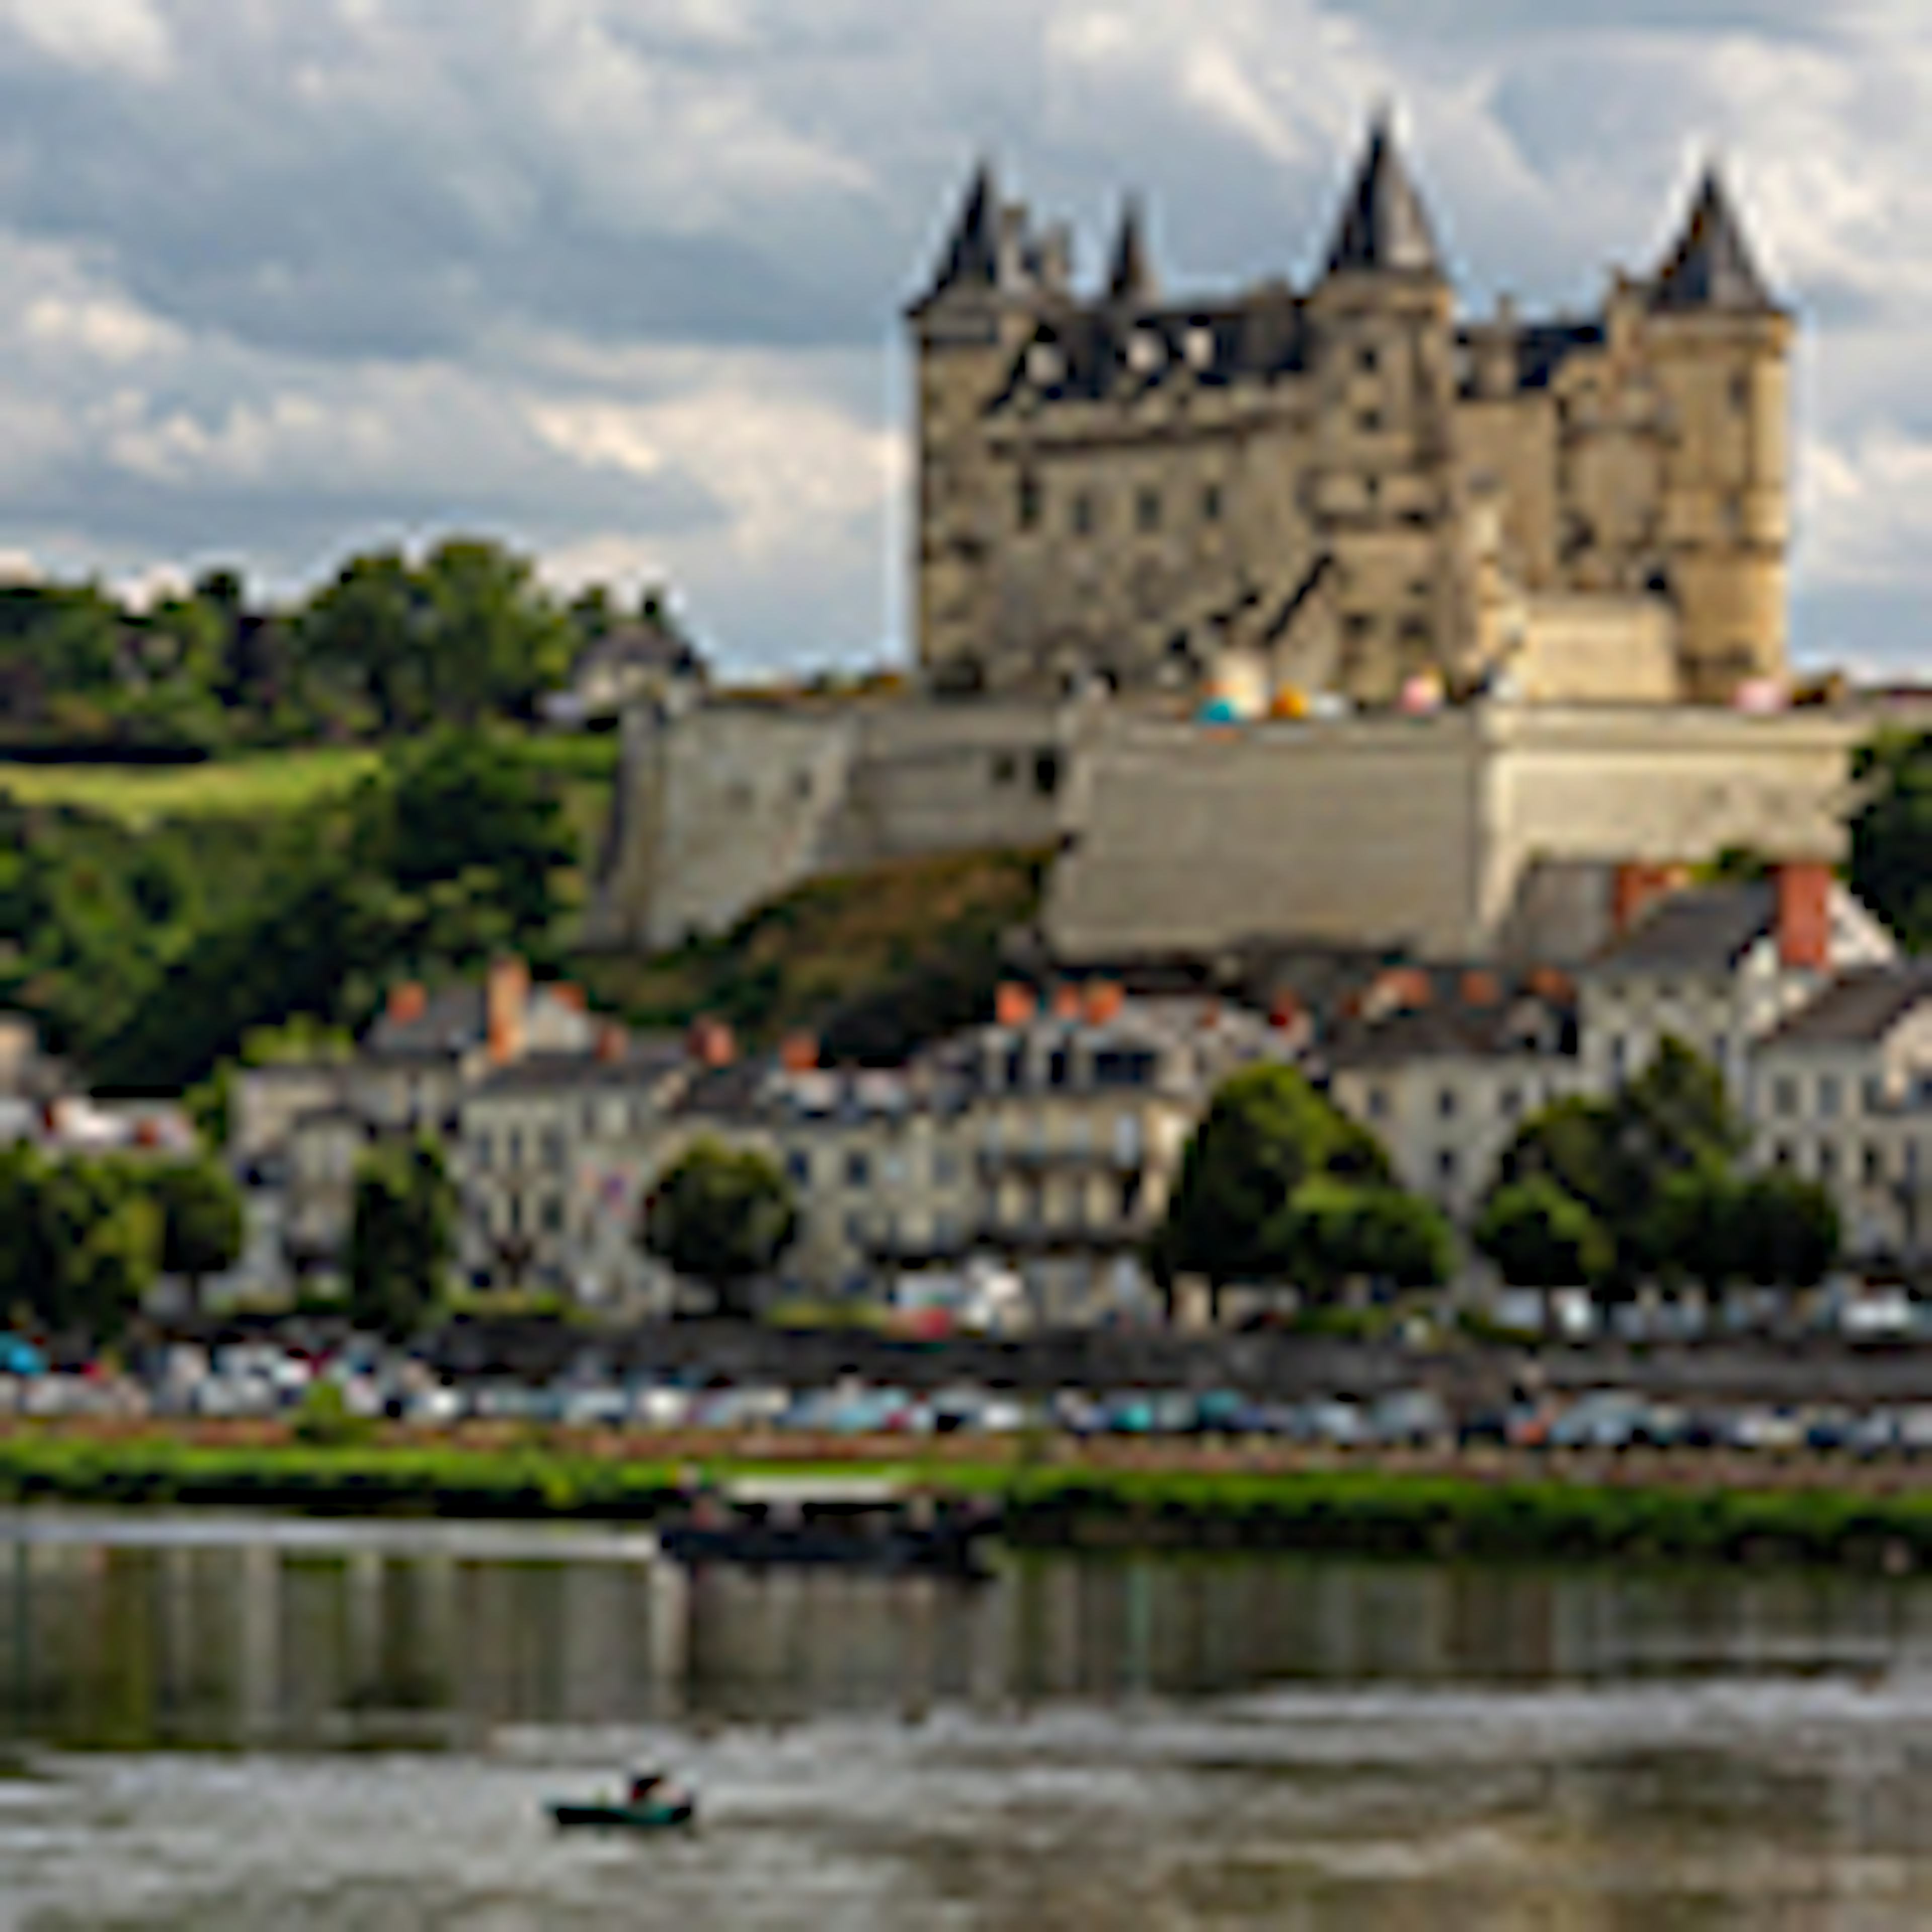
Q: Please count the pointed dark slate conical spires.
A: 4